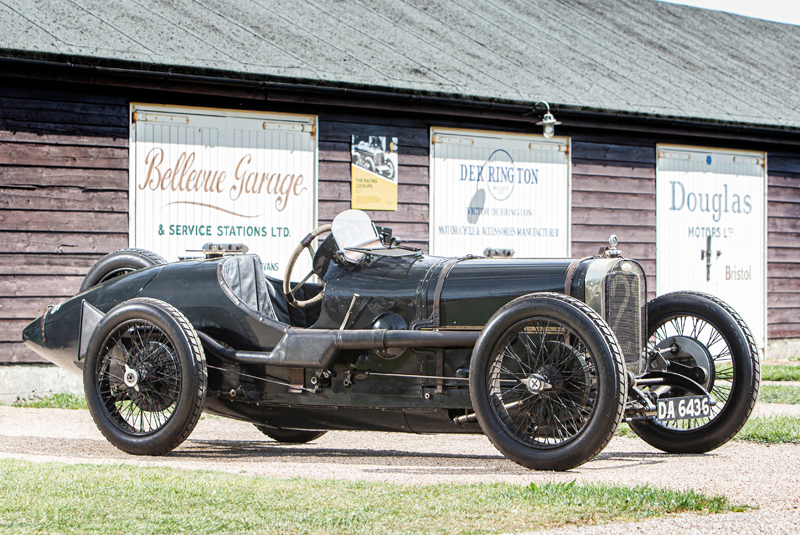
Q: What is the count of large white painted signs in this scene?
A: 3